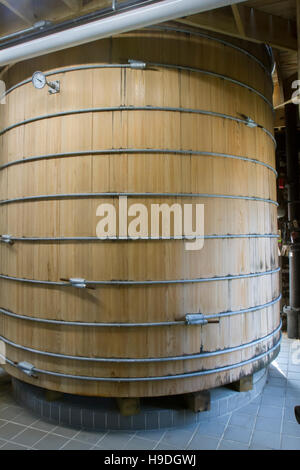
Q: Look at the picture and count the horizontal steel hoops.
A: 10